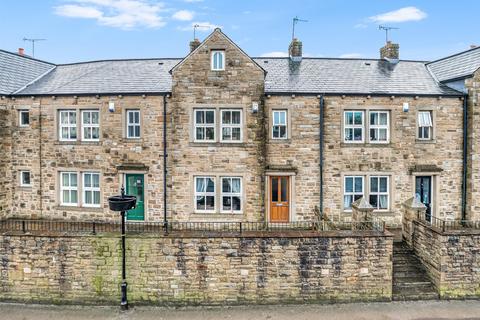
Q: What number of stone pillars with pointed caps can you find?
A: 2